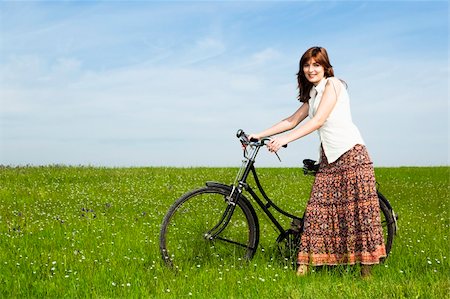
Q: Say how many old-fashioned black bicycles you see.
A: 1